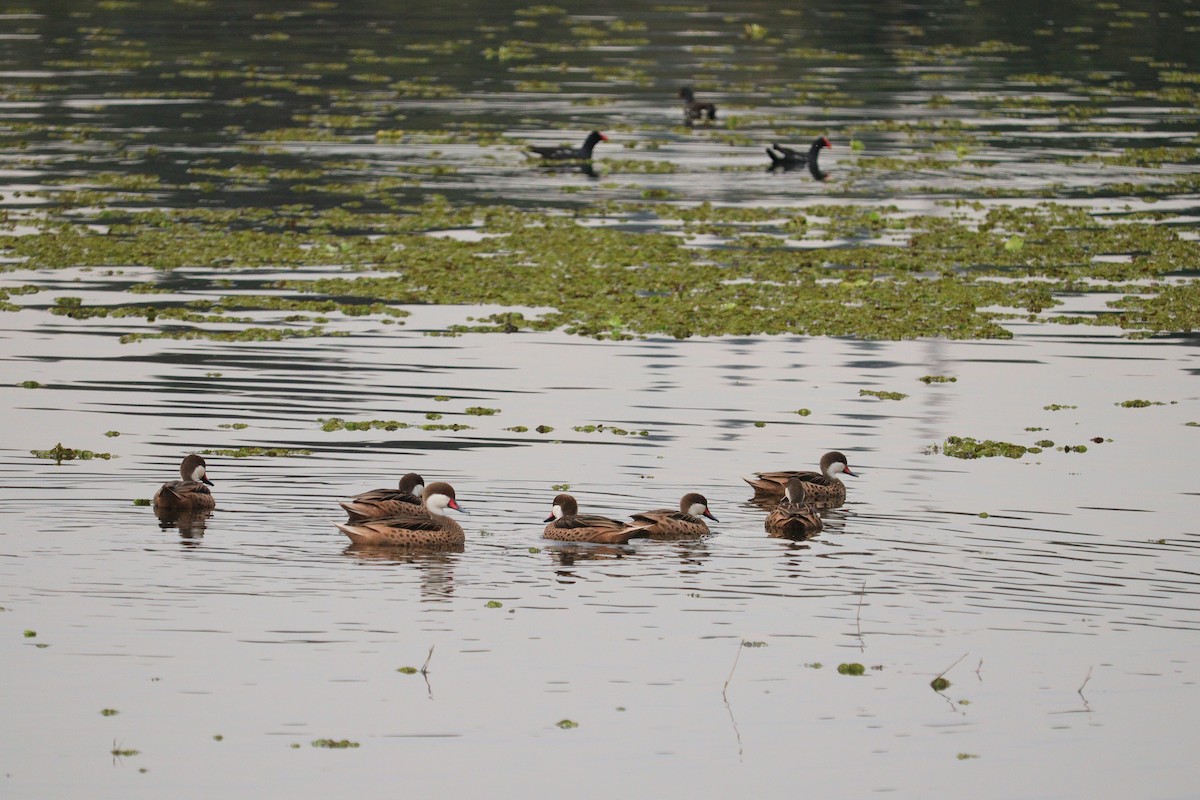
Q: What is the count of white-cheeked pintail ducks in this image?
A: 7